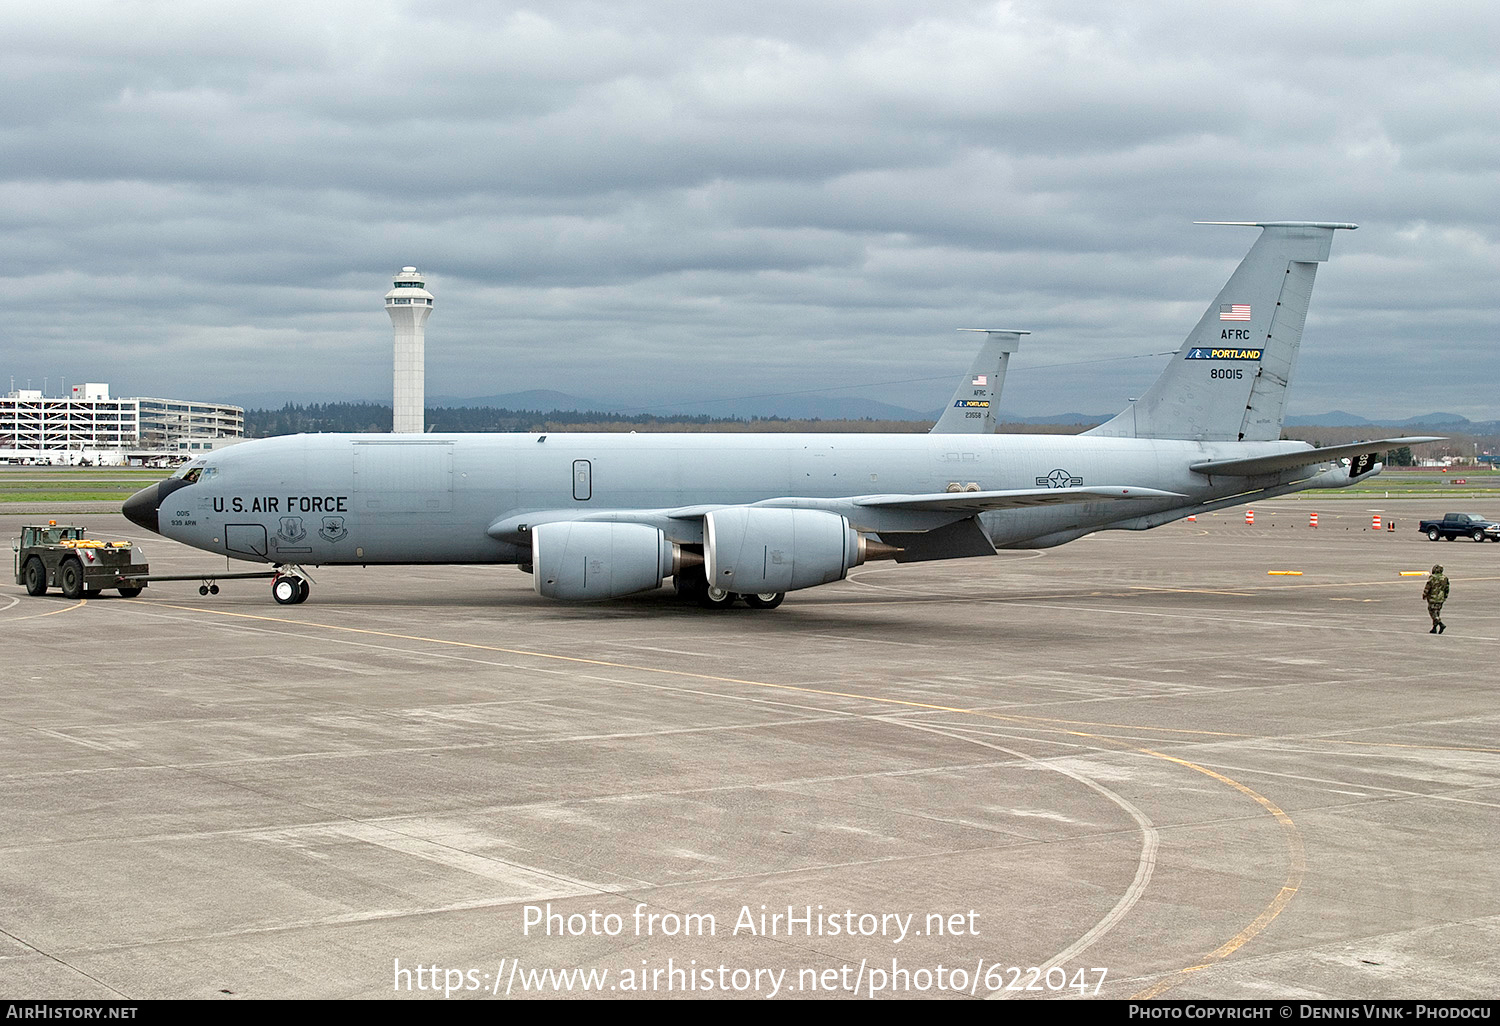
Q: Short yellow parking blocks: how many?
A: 2